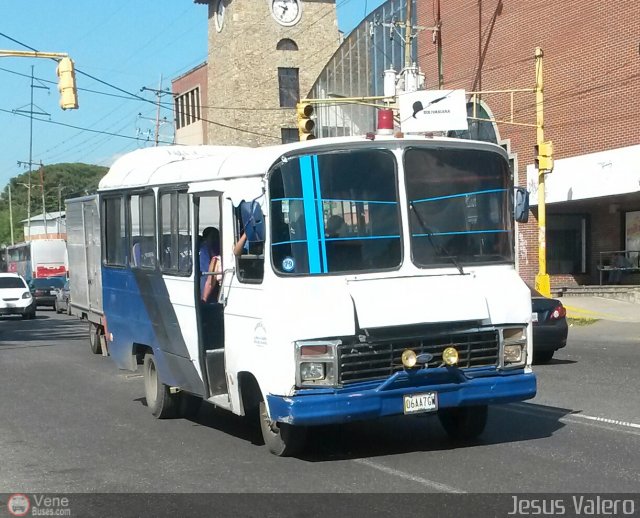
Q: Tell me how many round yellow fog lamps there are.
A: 2